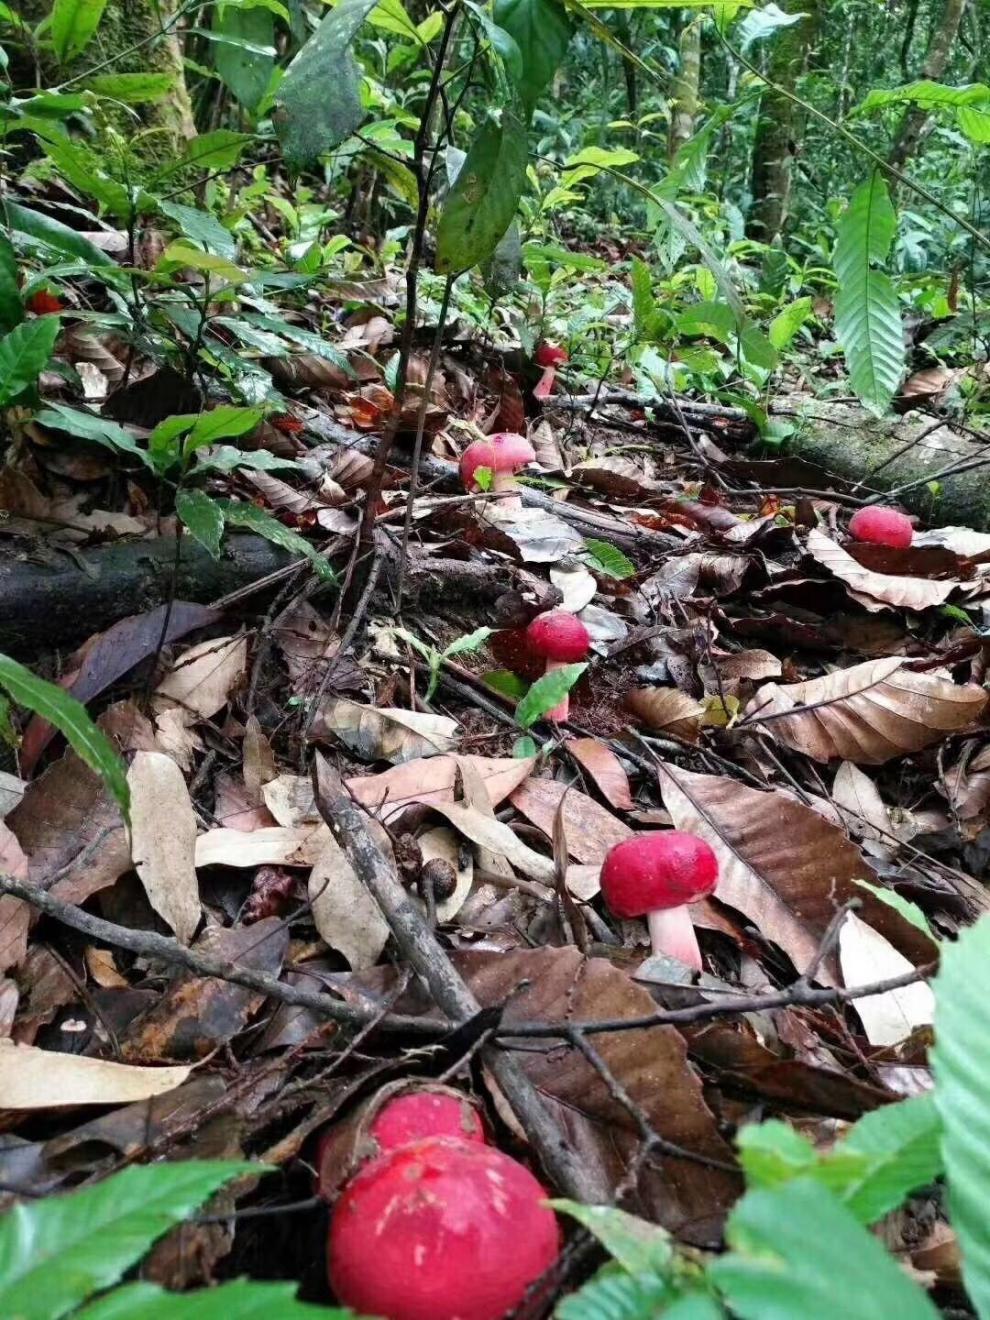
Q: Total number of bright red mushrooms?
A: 7